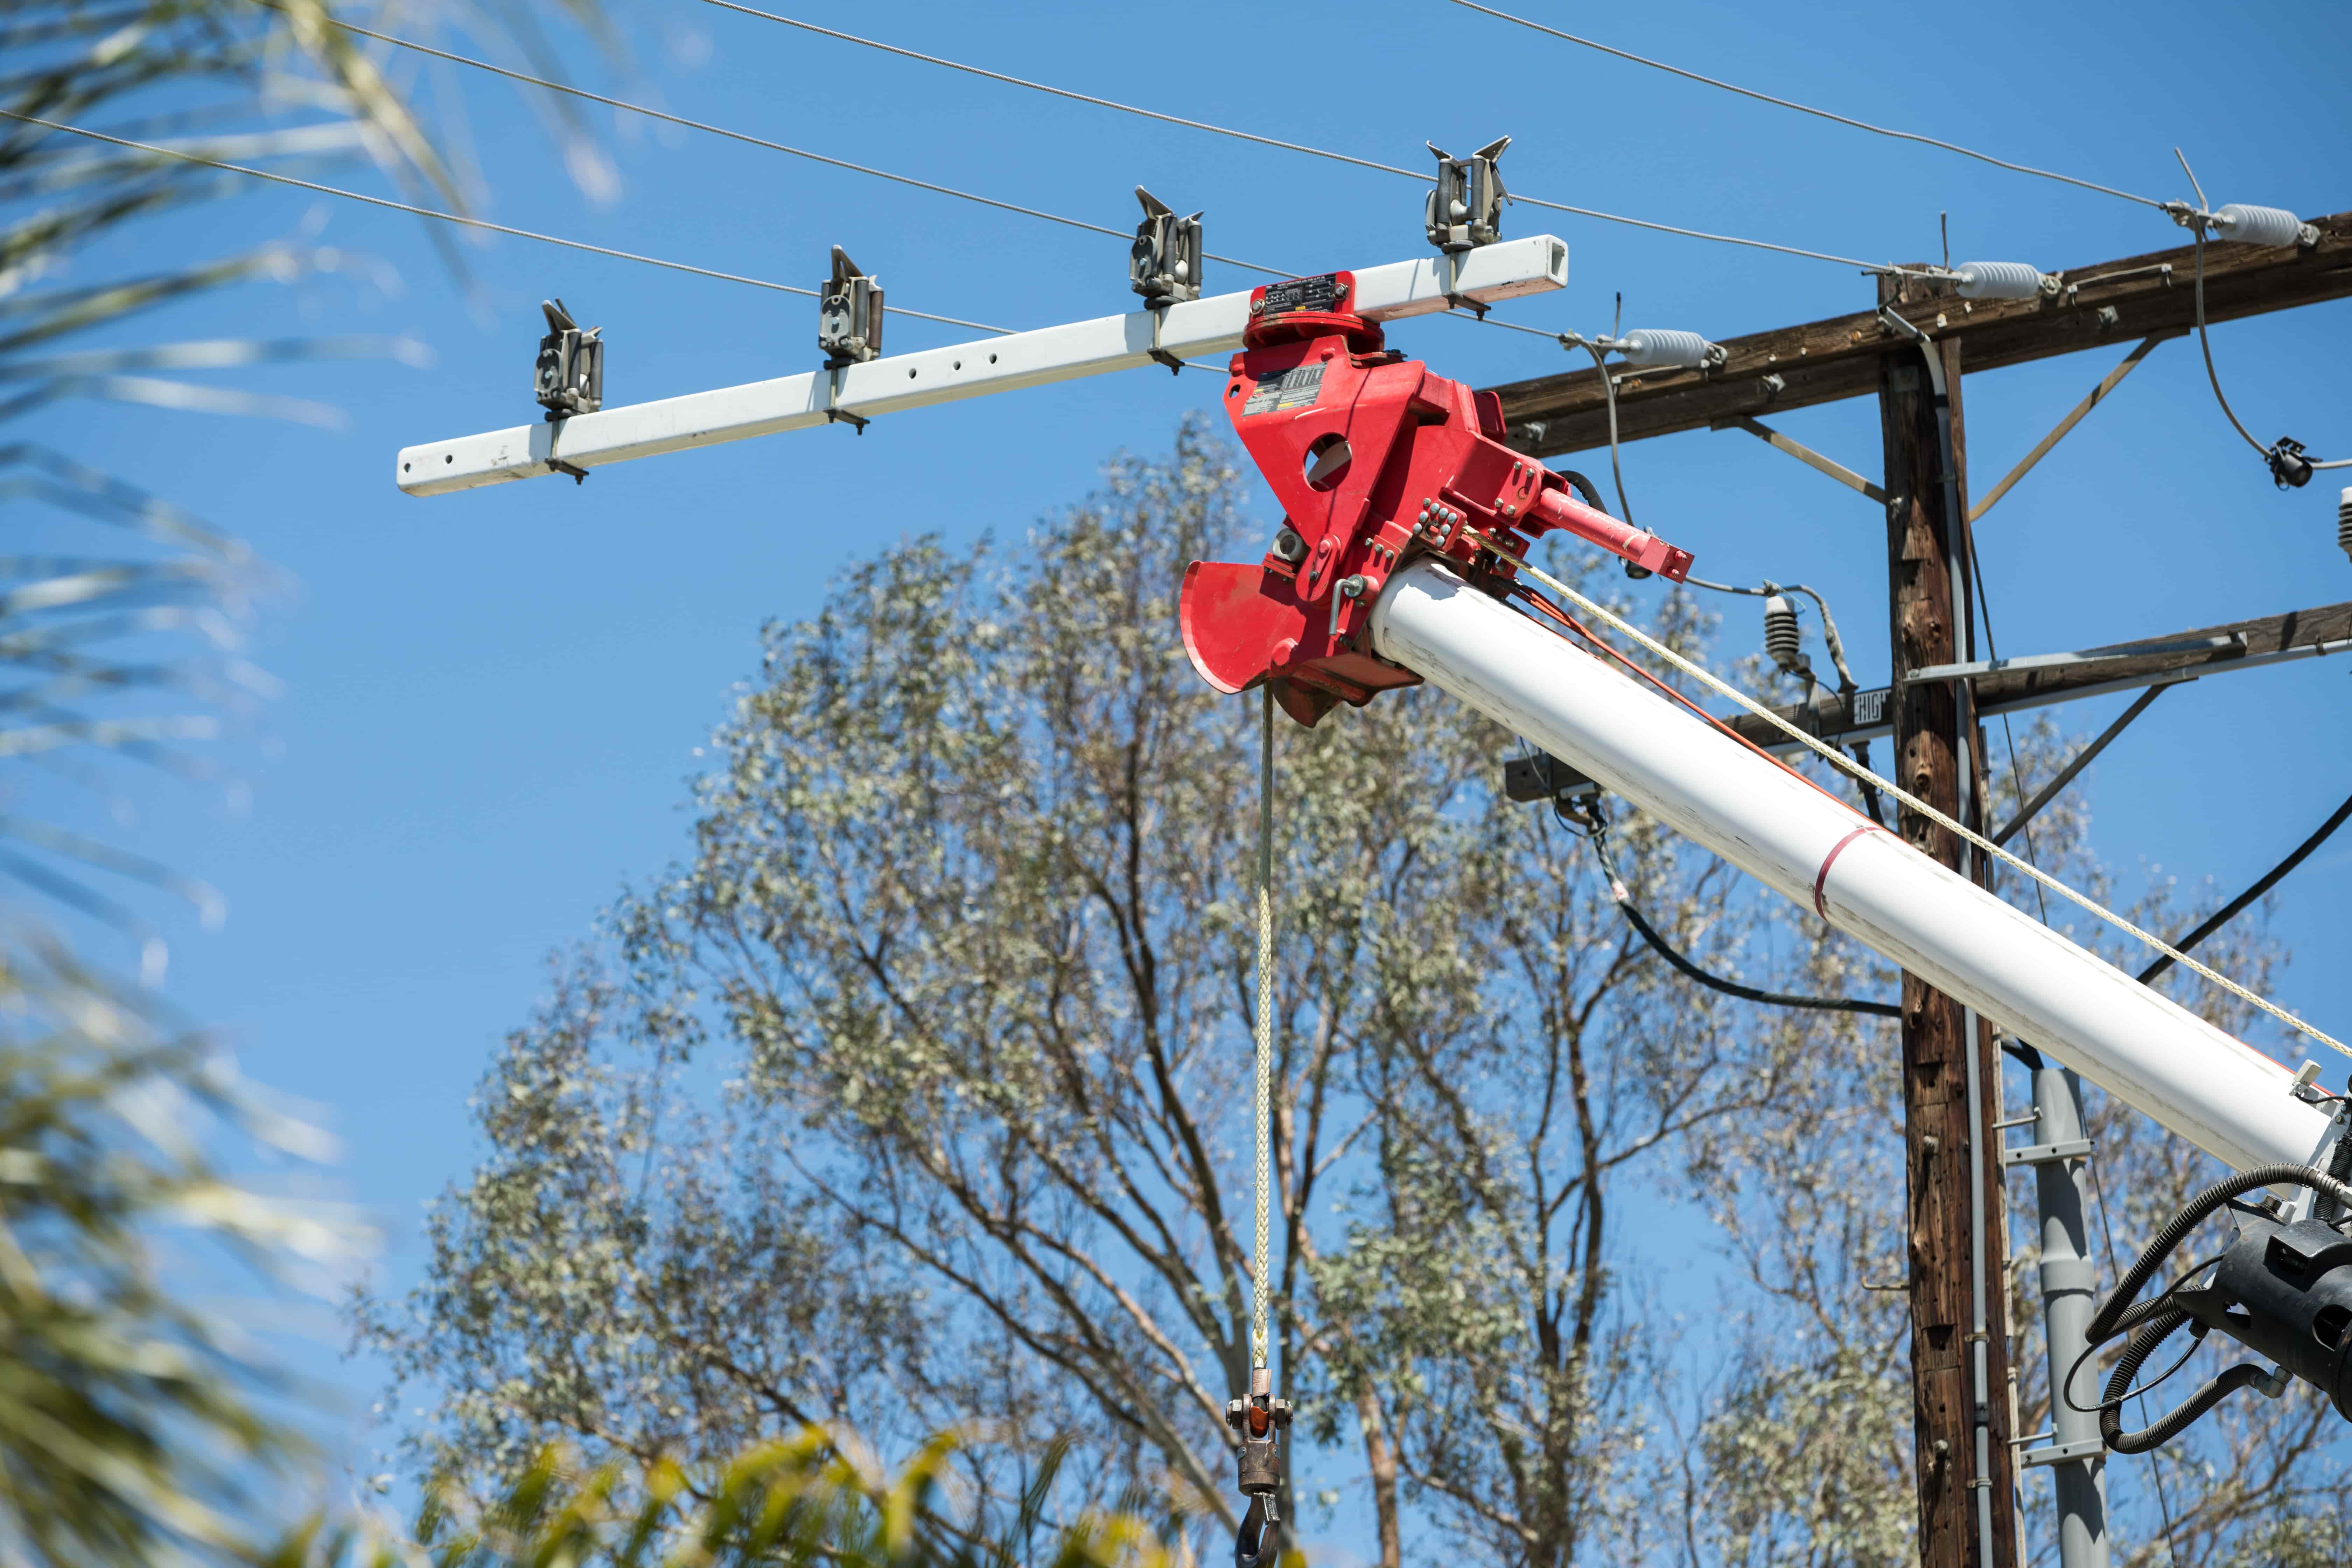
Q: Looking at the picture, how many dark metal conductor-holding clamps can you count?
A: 4